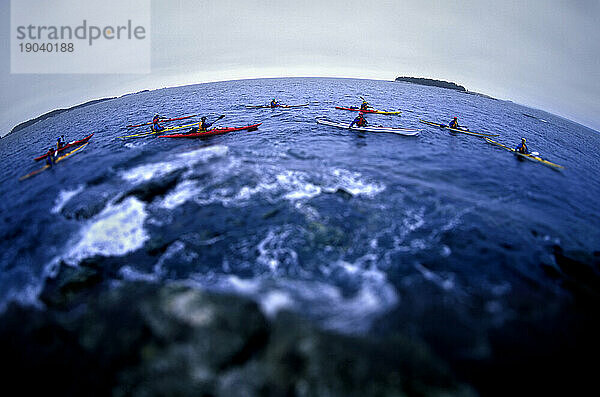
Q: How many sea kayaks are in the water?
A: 10